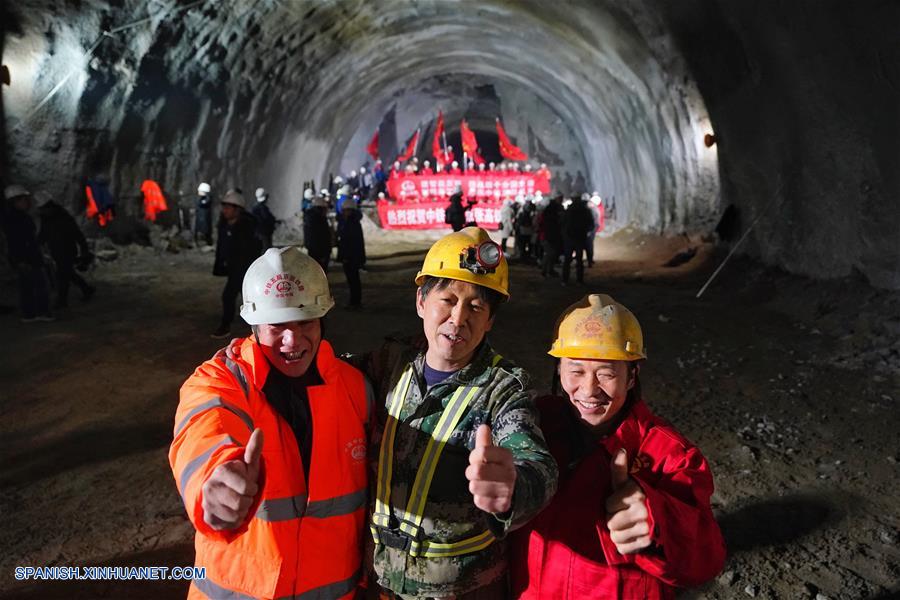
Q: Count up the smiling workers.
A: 3